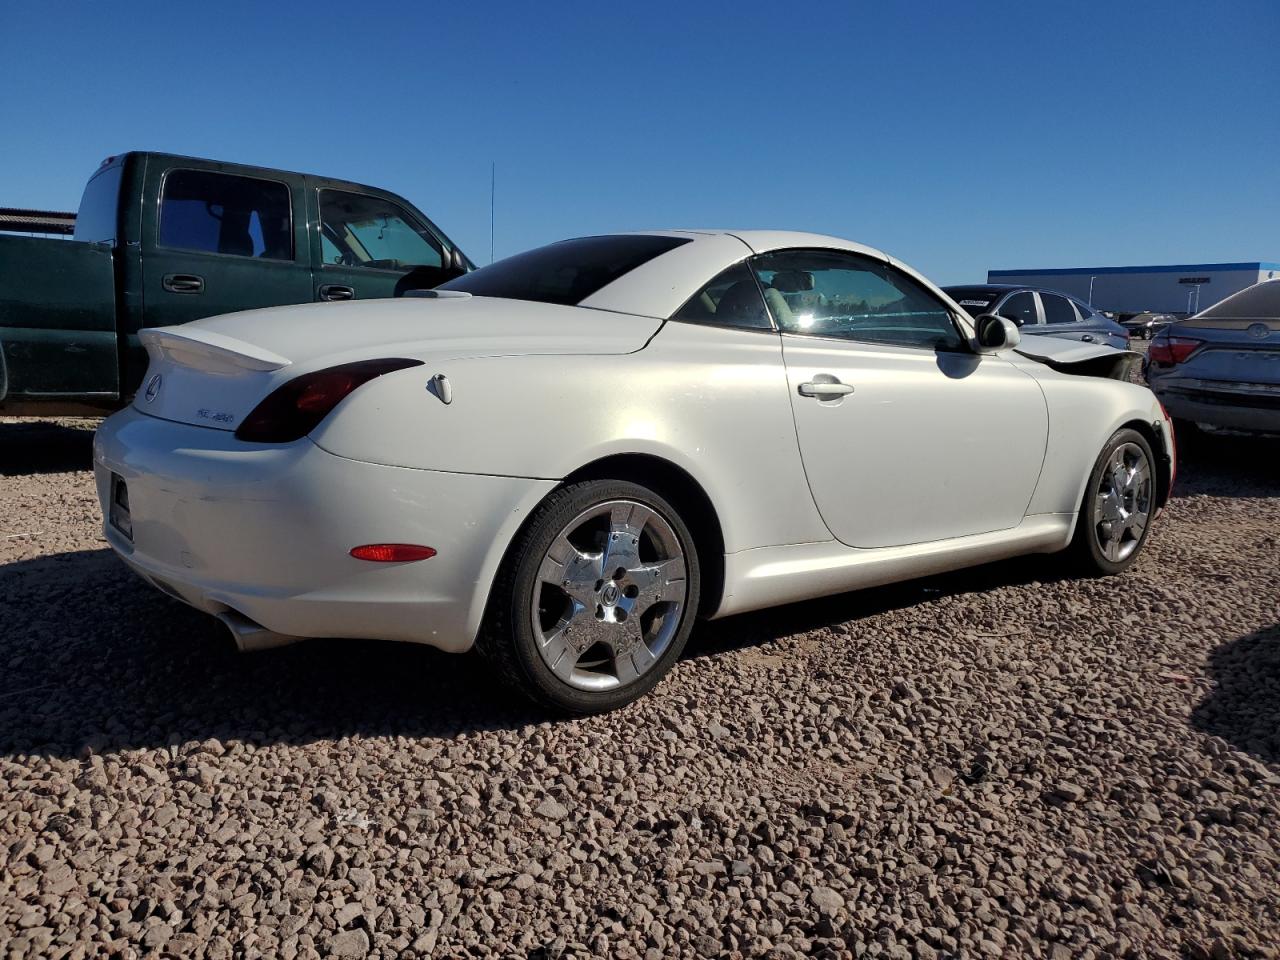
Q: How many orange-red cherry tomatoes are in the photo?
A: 0